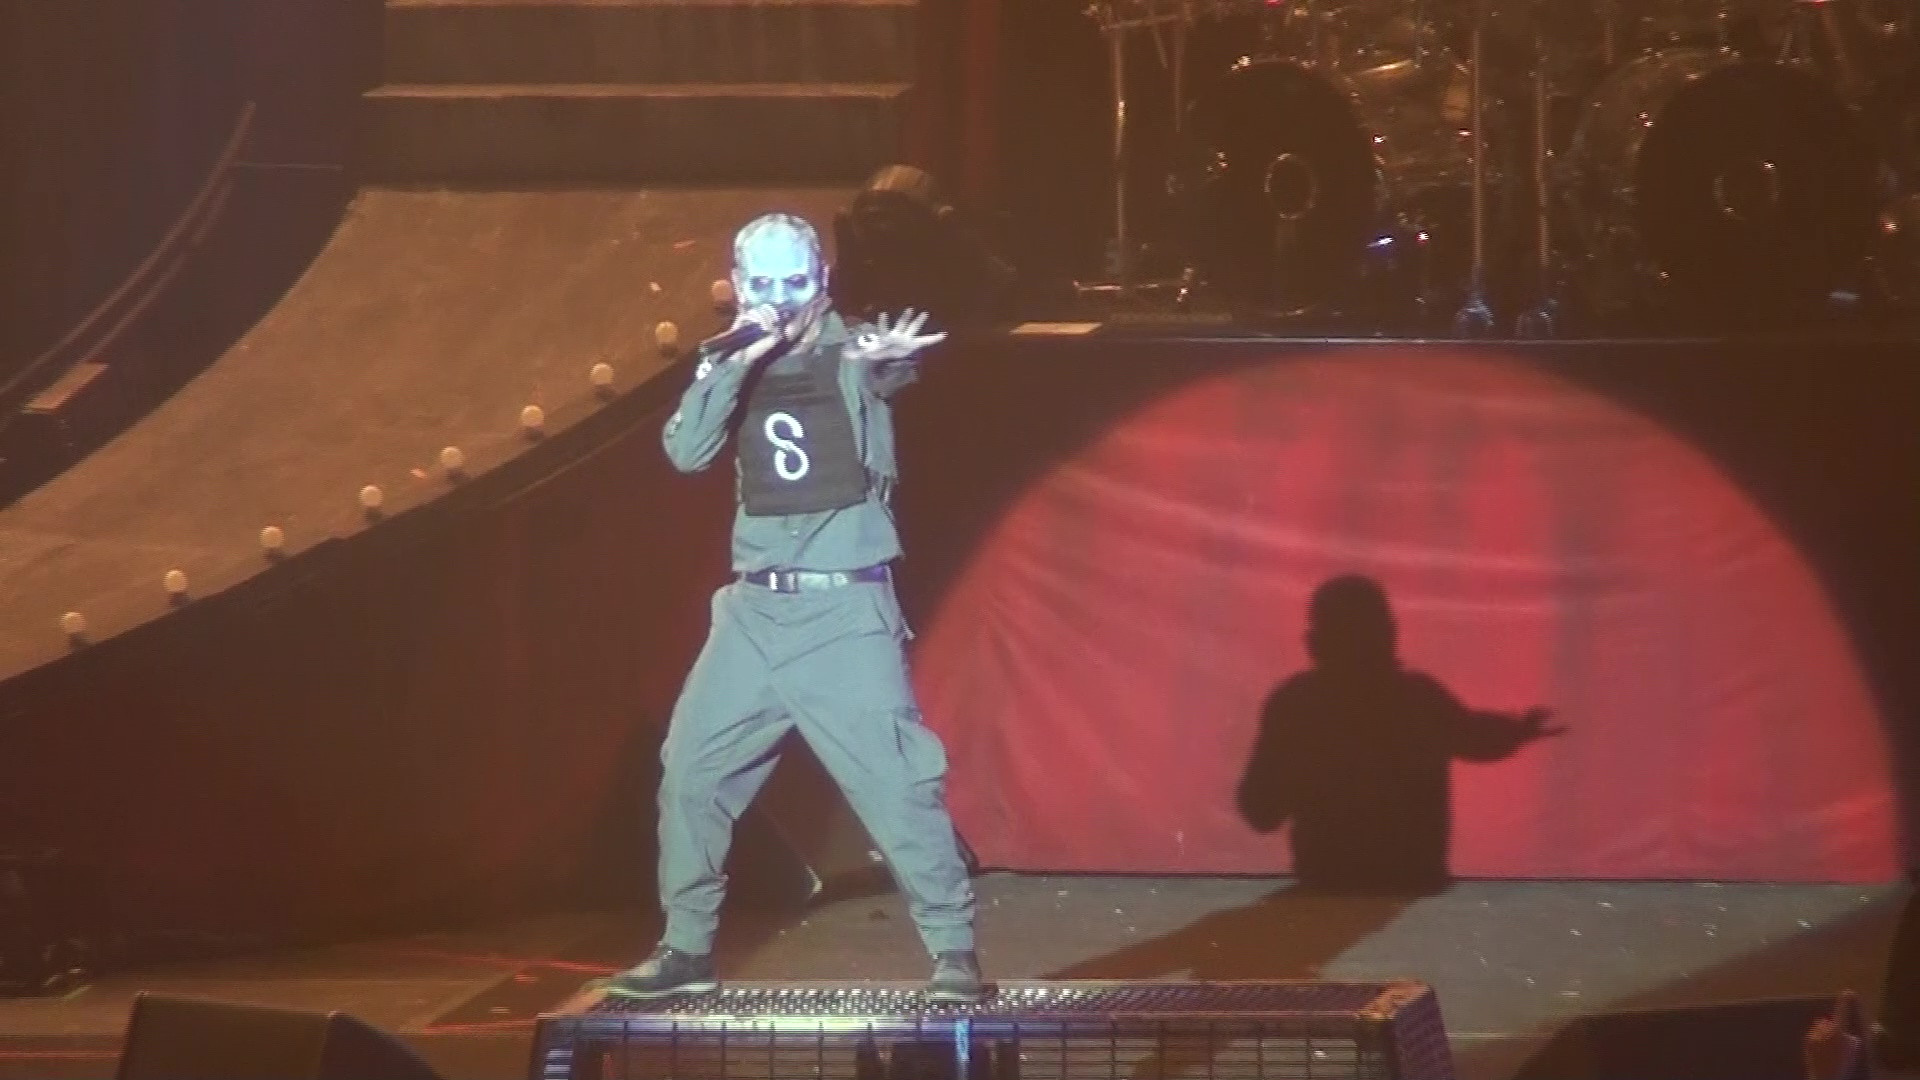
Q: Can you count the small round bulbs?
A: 9